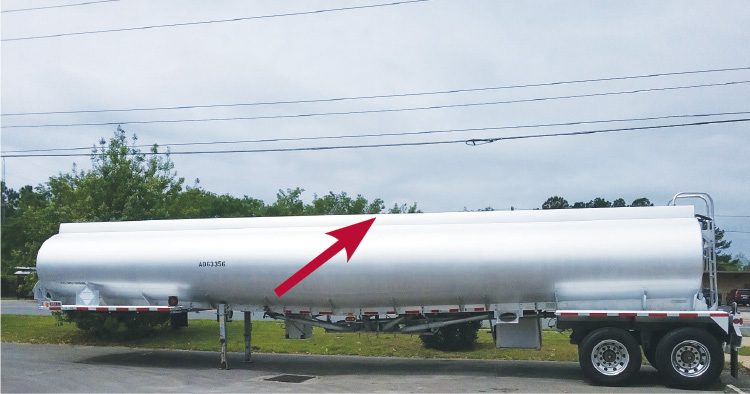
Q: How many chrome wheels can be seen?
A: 2